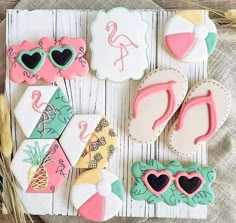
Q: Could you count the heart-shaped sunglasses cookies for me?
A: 2